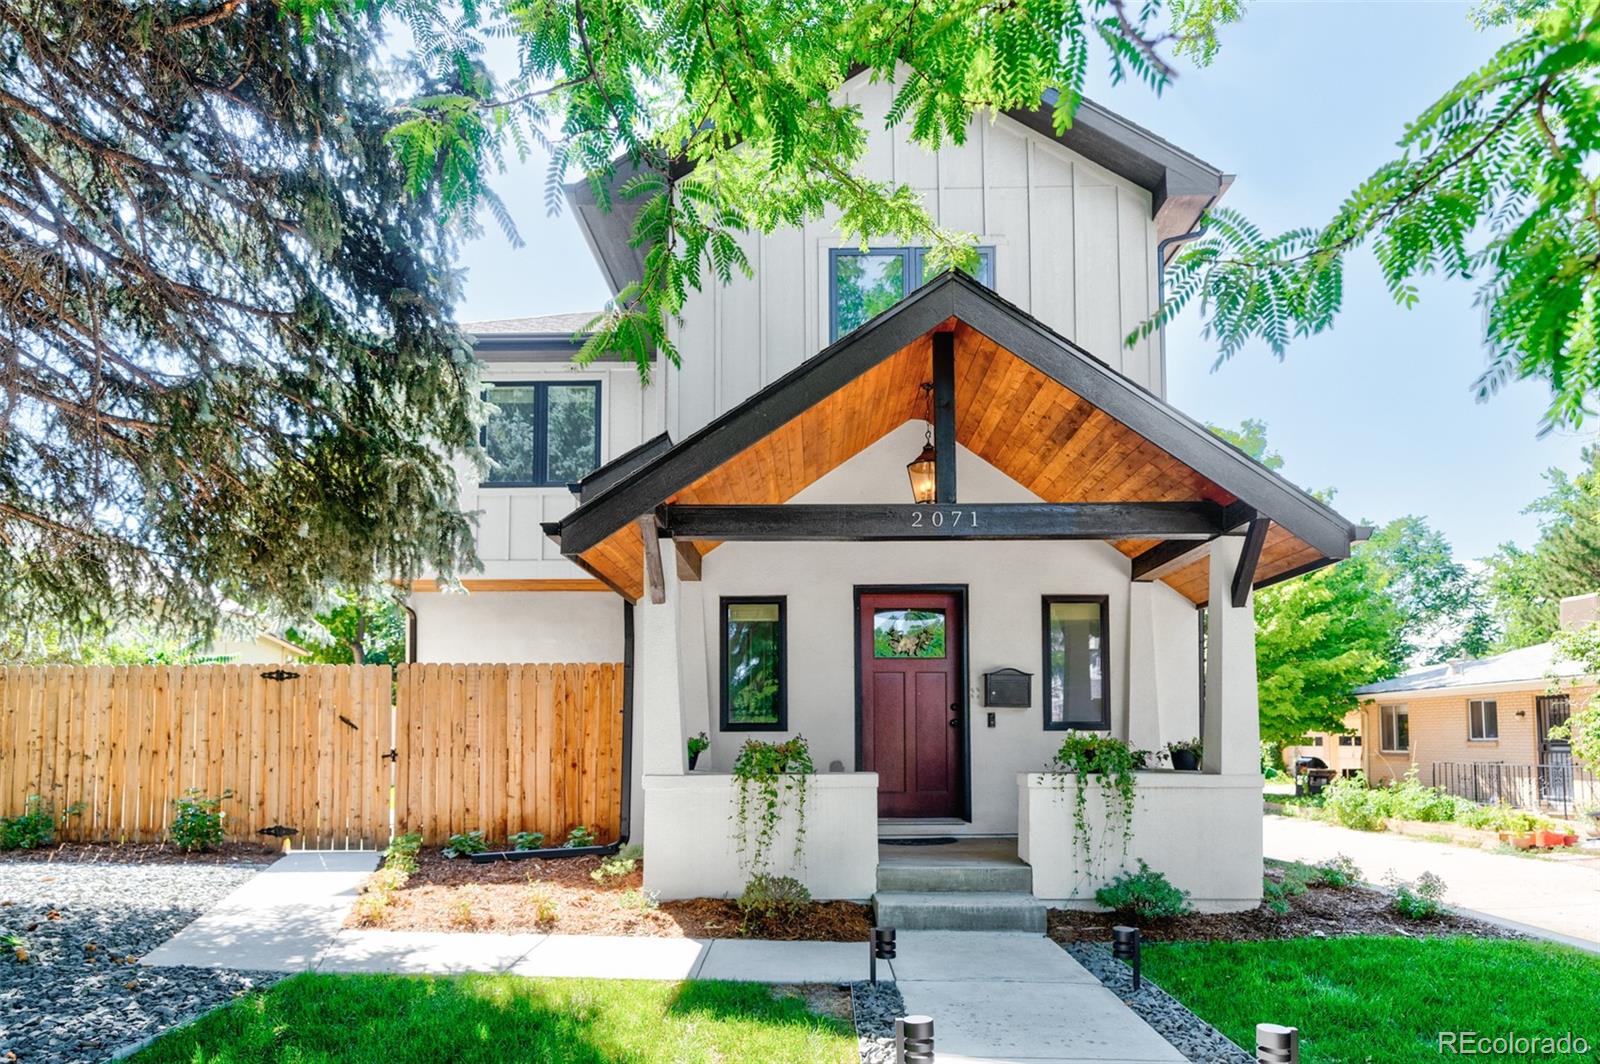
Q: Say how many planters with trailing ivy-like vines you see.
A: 2